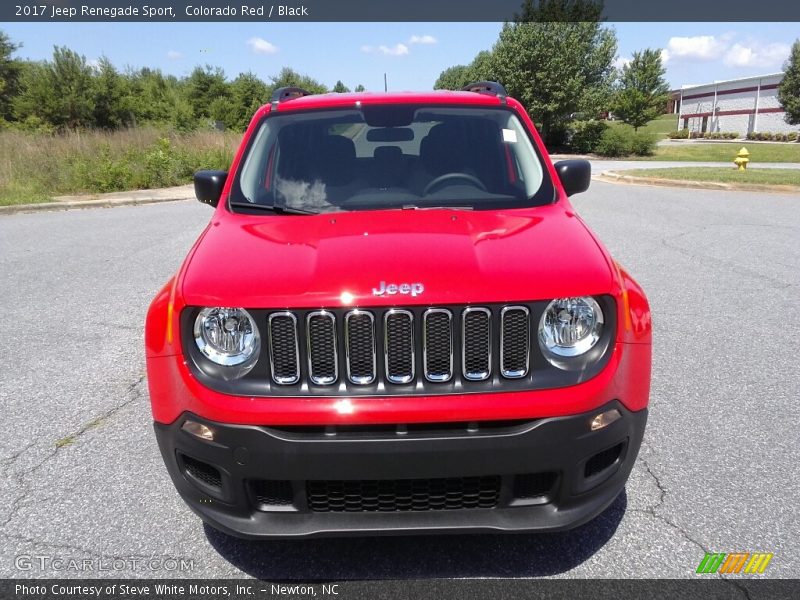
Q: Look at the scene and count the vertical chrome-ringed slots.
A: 7